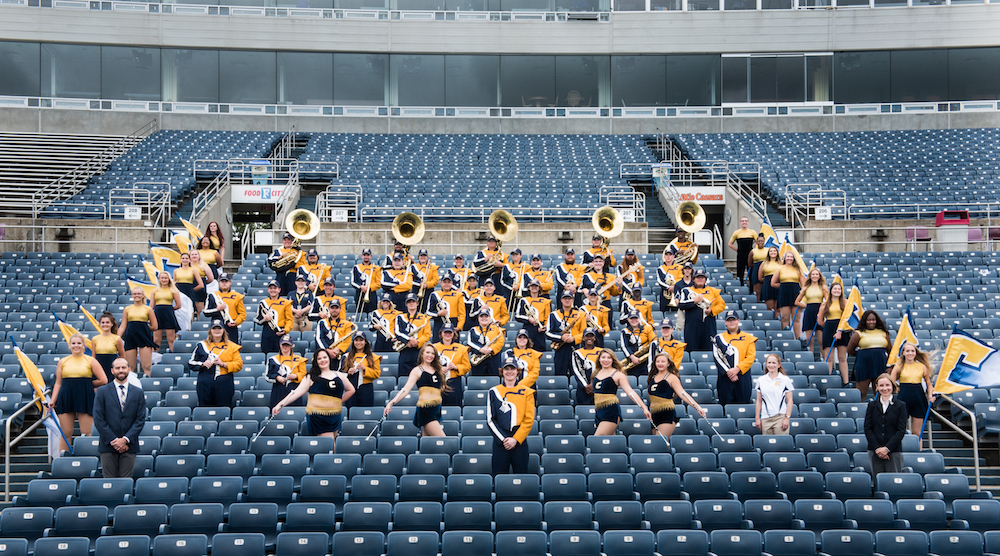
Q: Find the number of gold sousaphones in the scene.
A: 5